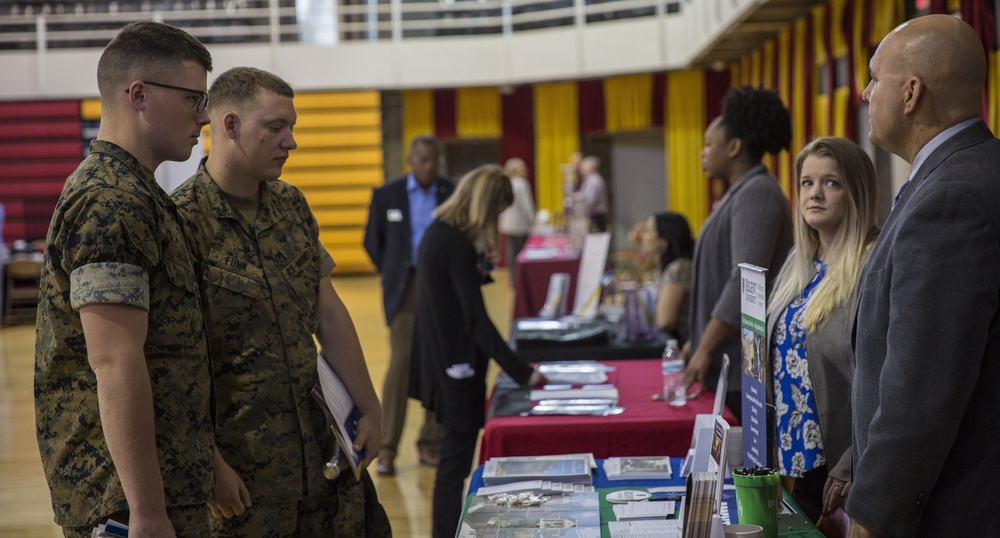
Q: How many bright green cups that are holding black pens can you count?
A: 1